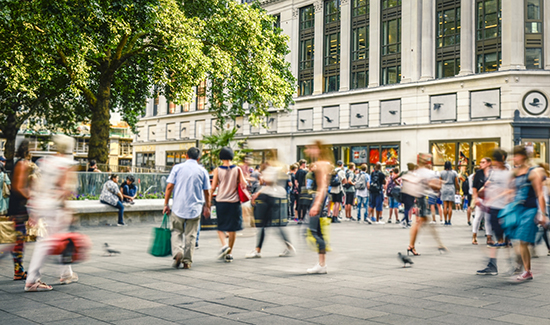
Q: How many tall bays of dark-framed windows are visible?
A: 7